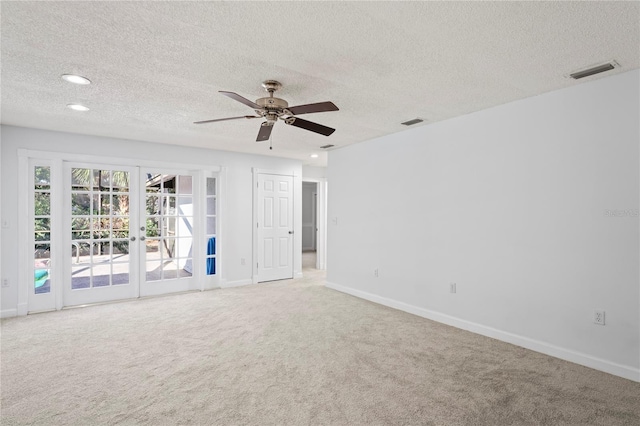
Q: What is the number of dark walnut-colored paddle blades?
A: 5